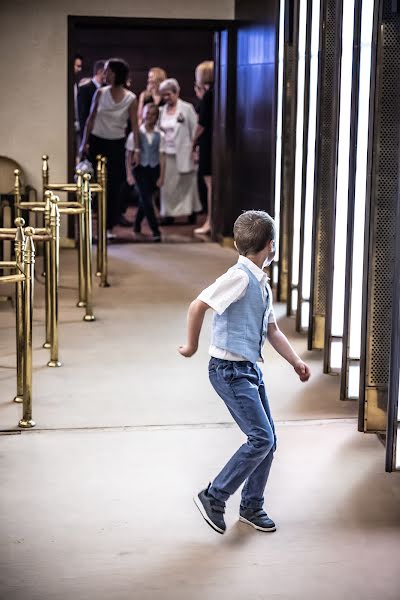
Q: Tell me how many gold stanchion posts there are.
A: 10